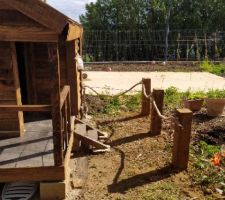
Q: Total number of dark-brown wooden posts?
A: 3